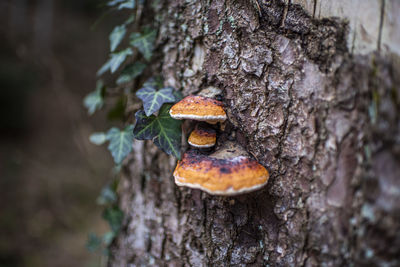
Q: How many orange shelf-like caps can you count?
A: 3